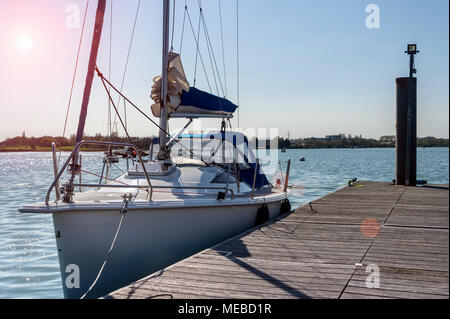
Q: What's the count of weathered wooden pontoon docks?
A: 1